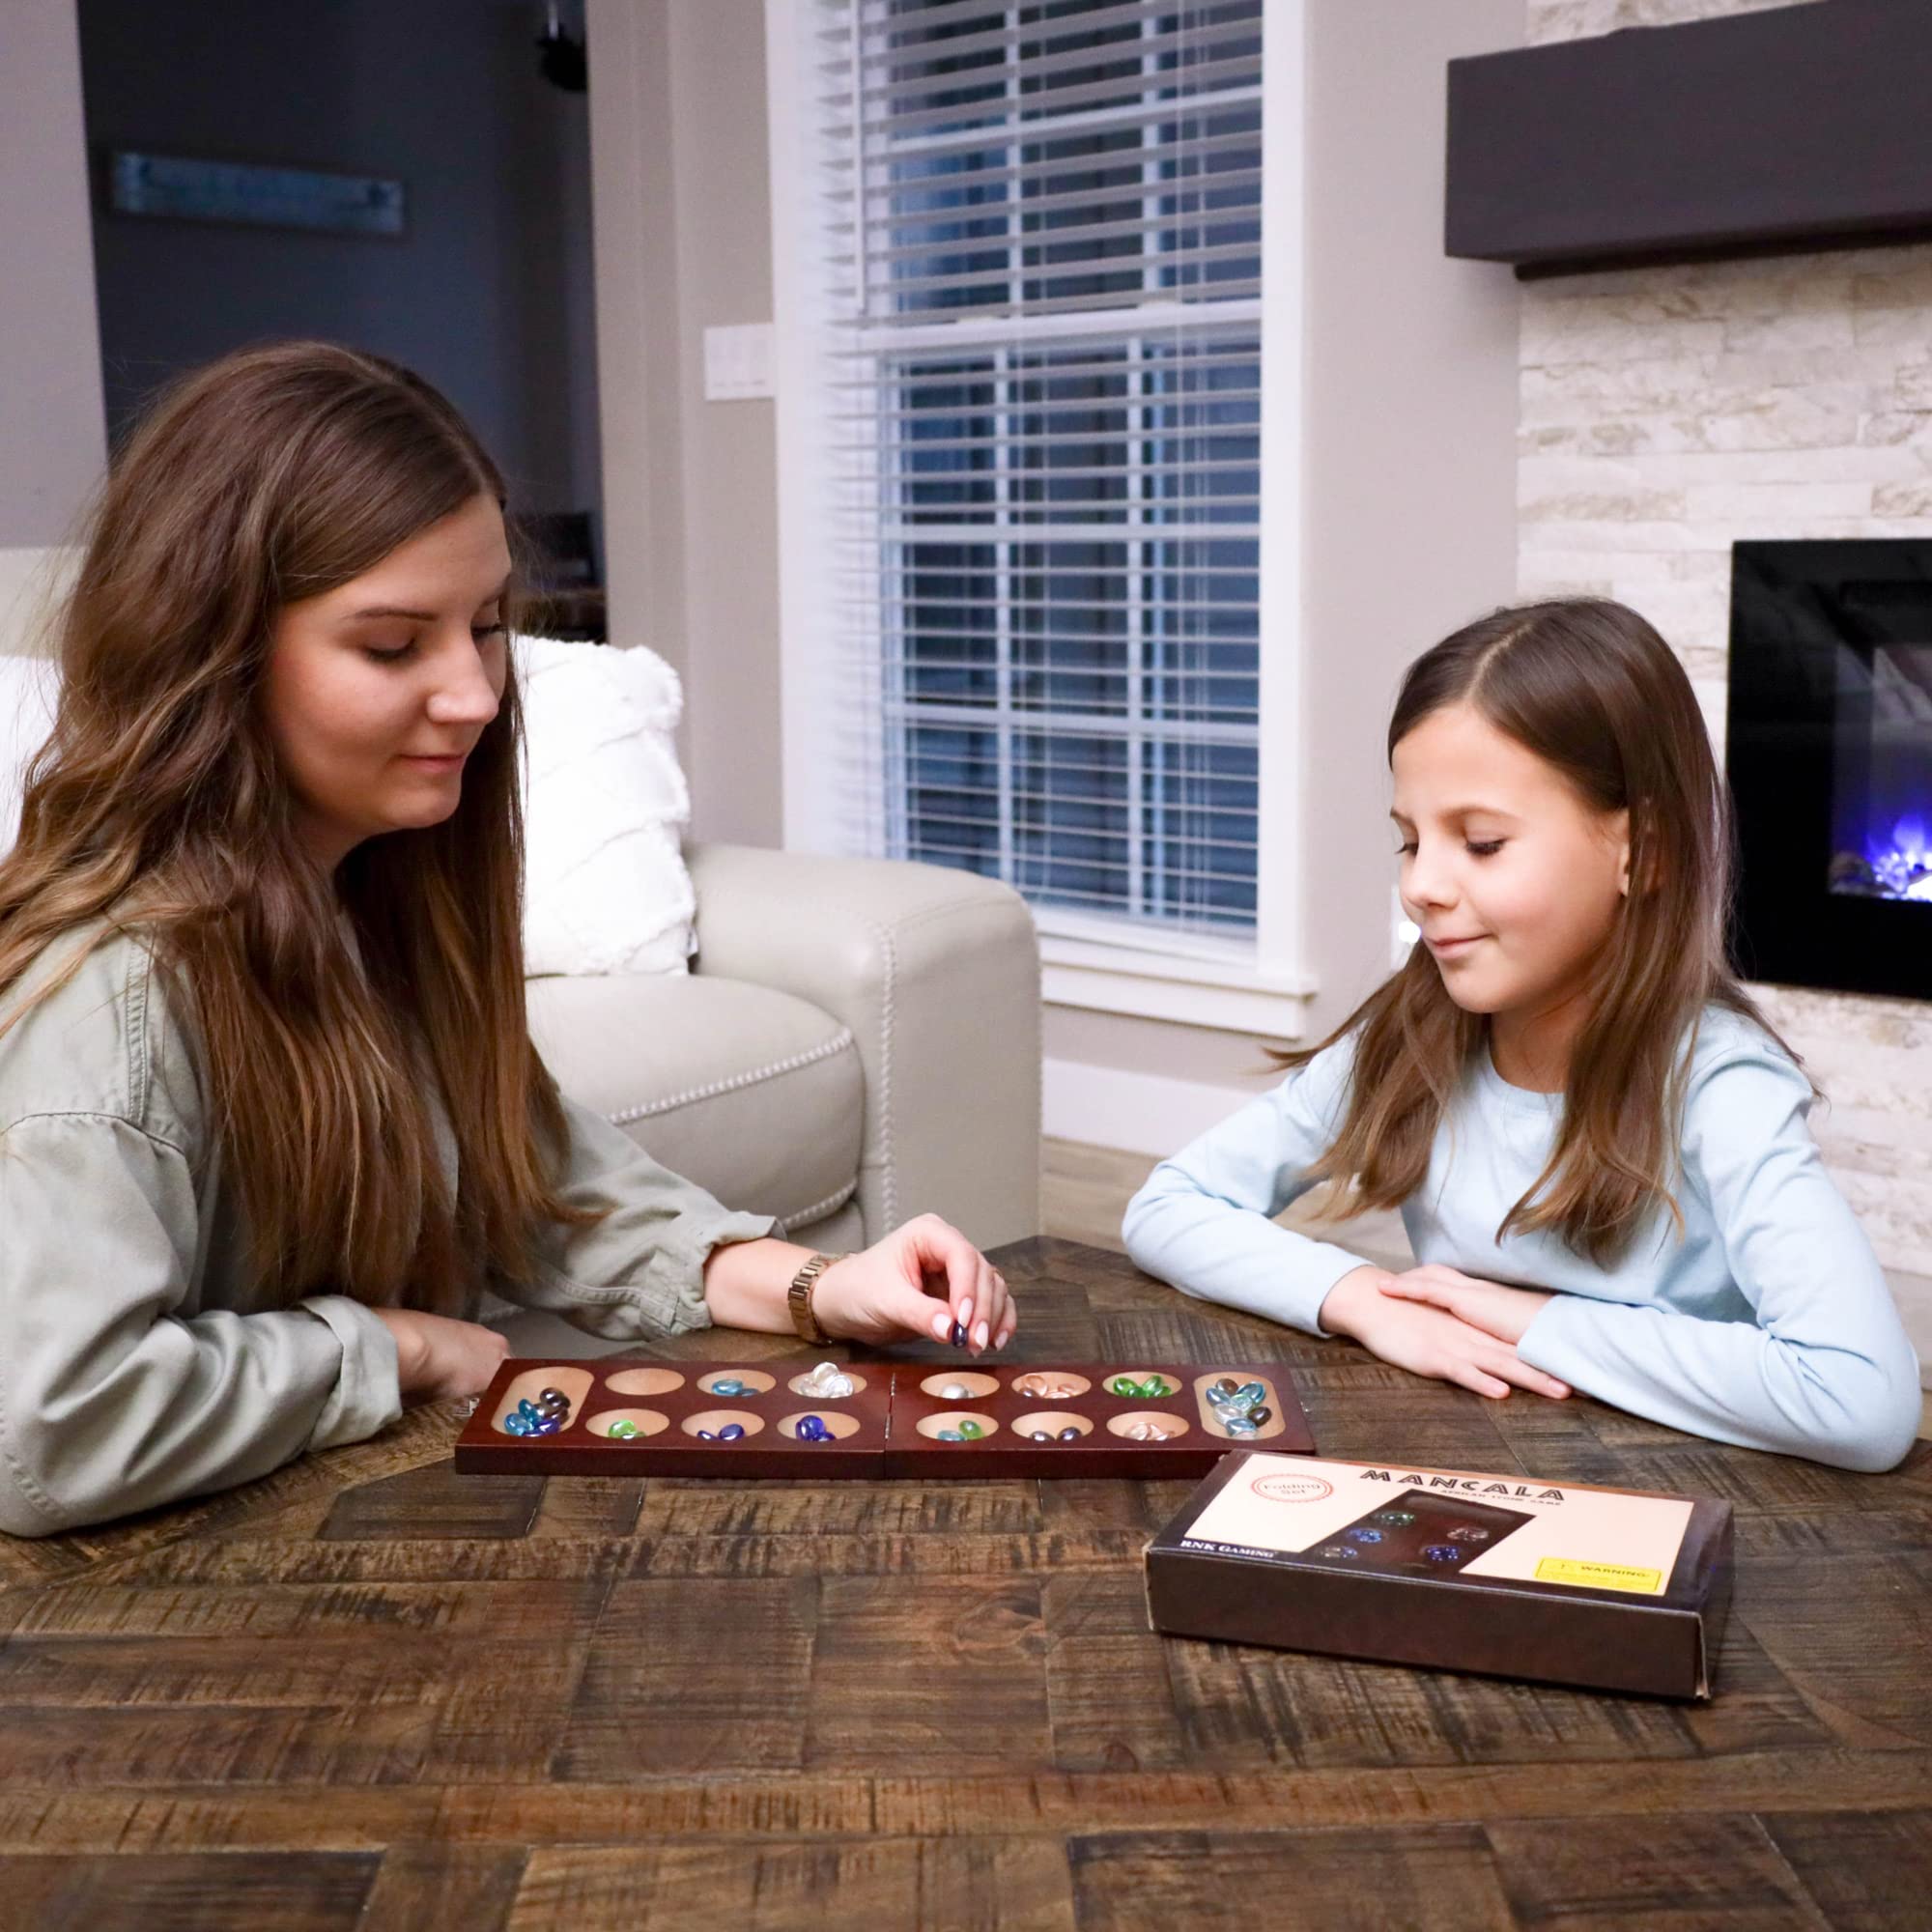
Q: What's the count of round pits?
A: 12